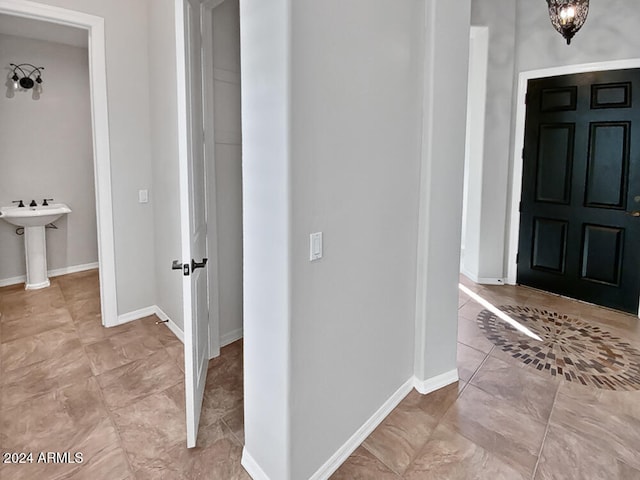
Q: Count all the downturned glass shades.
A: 2